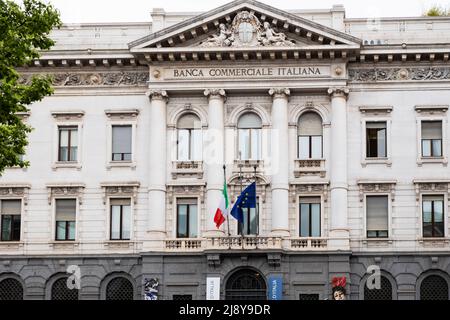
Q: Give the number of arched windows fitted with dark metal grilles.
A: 5